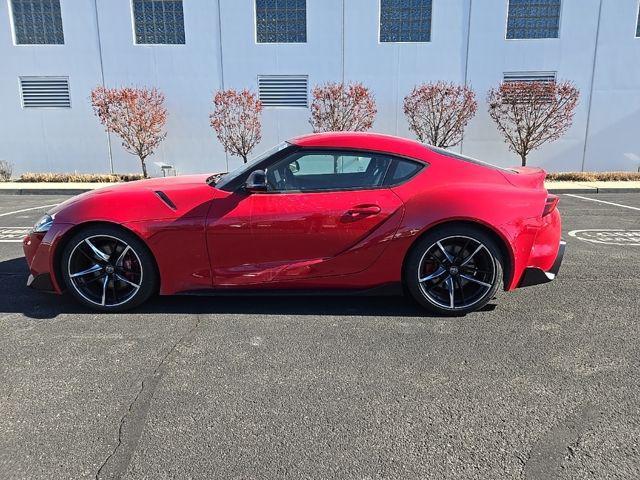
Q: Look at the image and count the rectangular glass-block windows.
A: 5